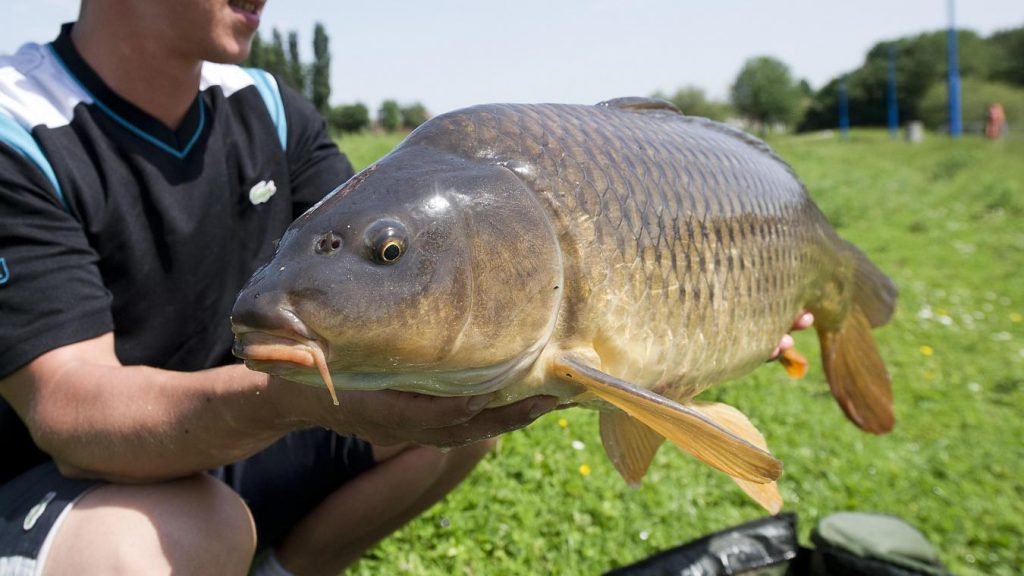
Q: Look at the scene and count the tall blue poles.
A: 3